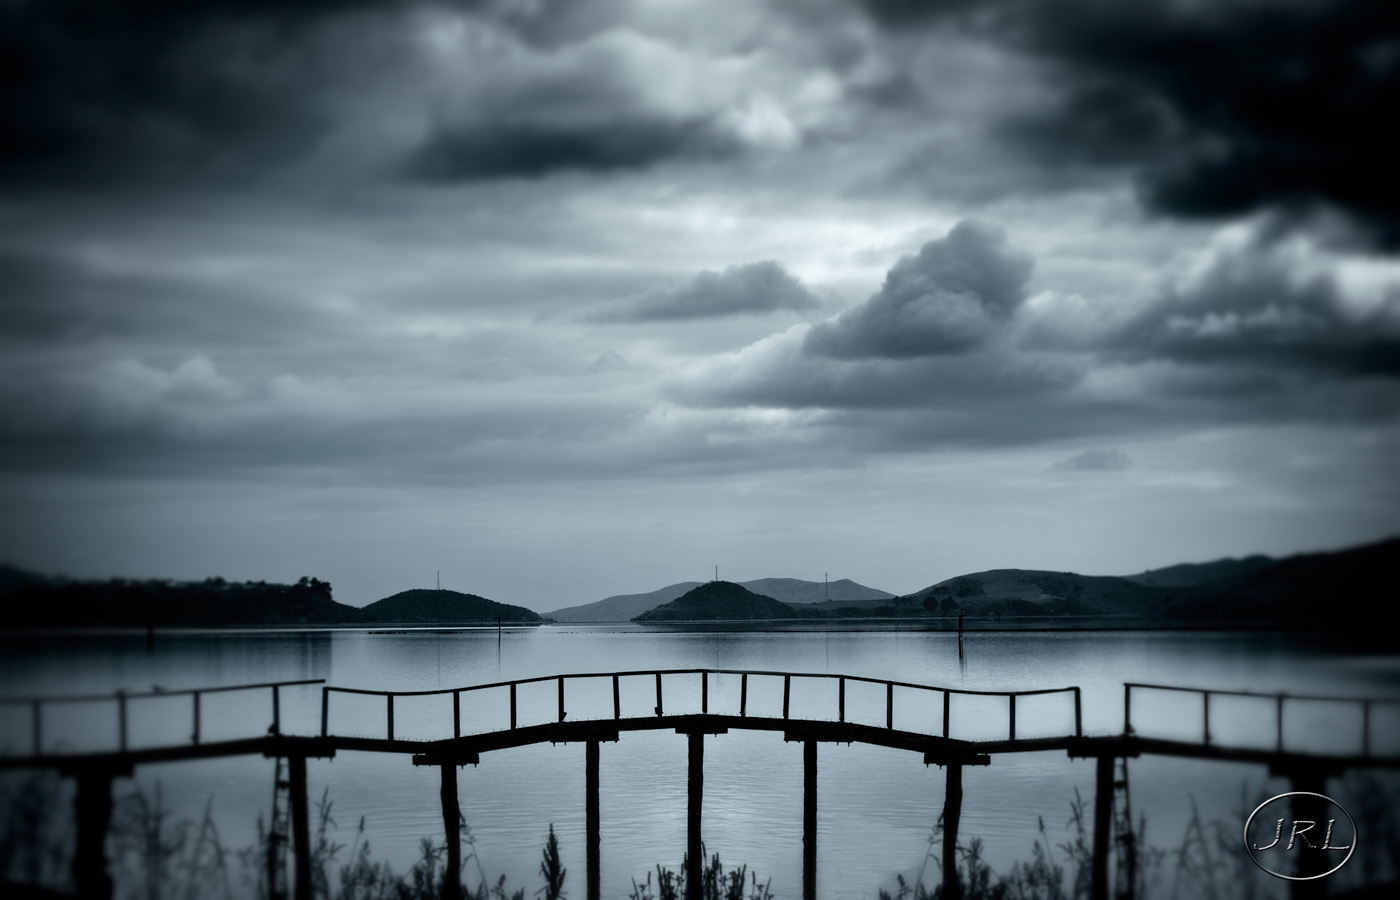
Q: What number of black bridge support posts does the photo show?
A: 9